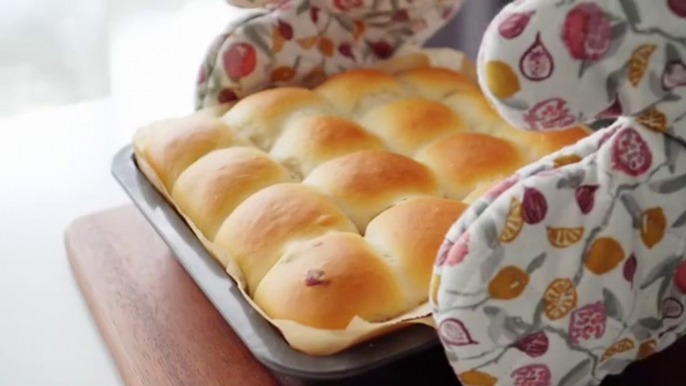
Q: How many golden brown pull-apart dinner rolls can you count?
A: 15